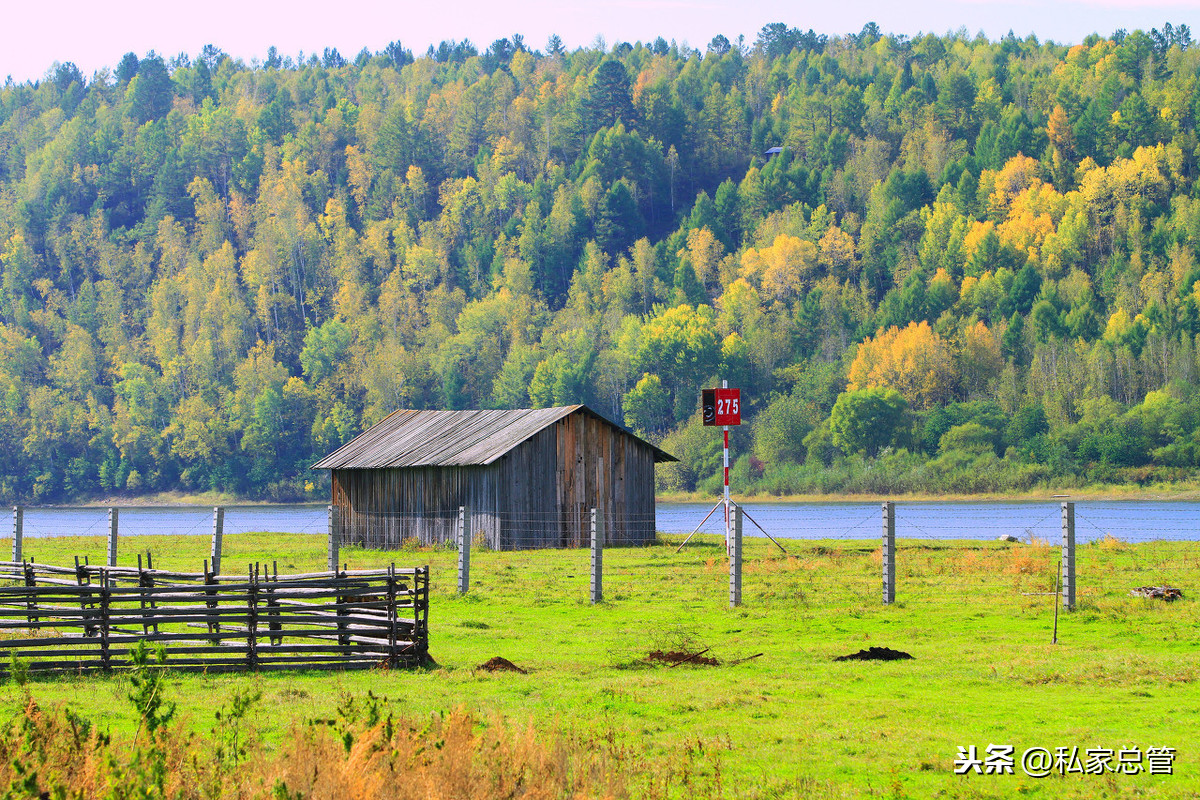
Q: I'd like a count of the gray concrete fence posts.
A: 9